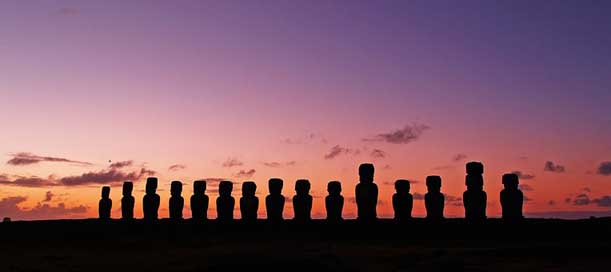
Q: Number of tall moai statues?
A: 15